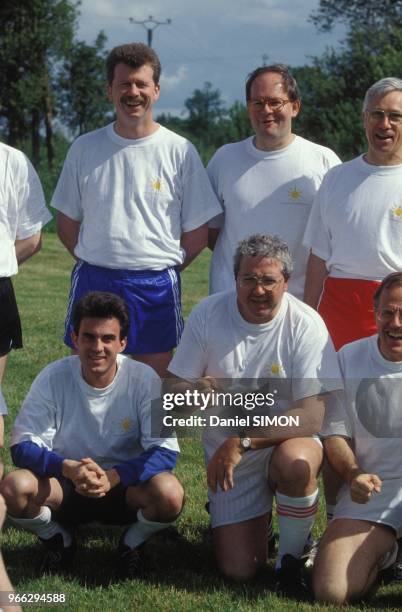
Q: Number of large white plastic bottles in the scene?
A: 0